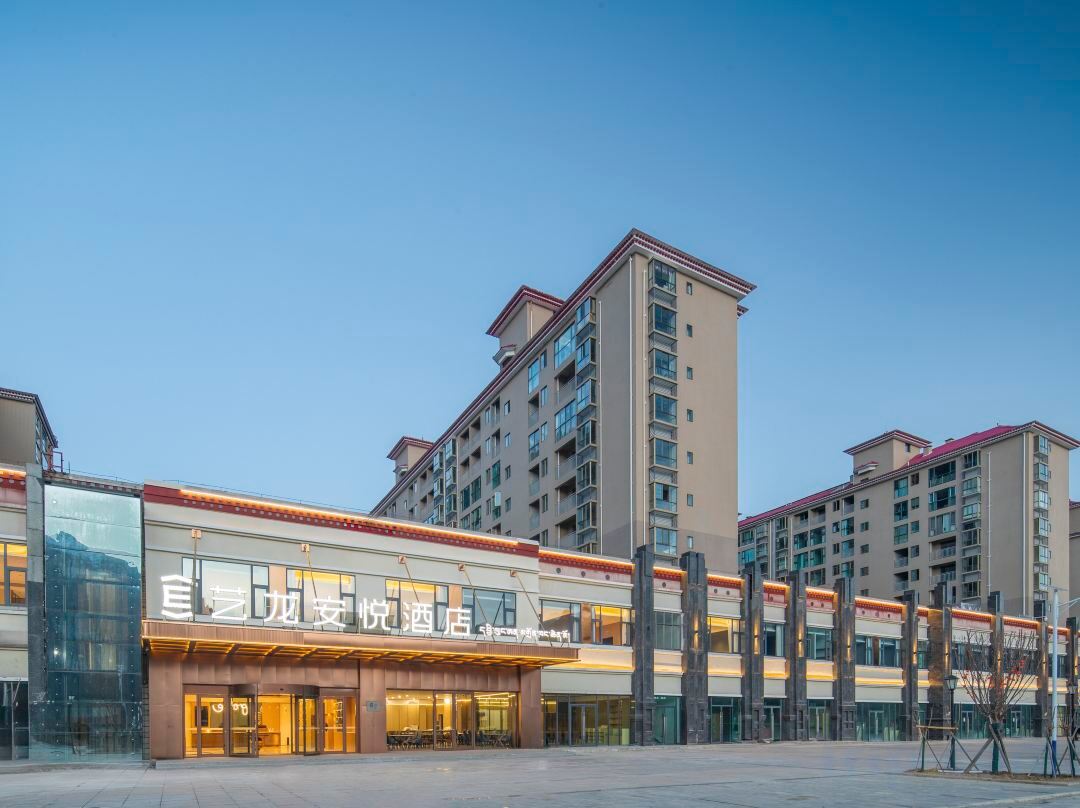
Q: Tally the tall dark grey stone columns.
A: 10